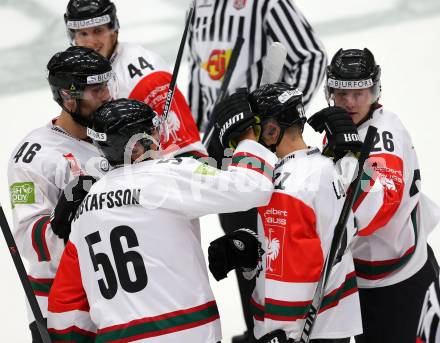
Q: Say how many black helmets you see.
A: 5